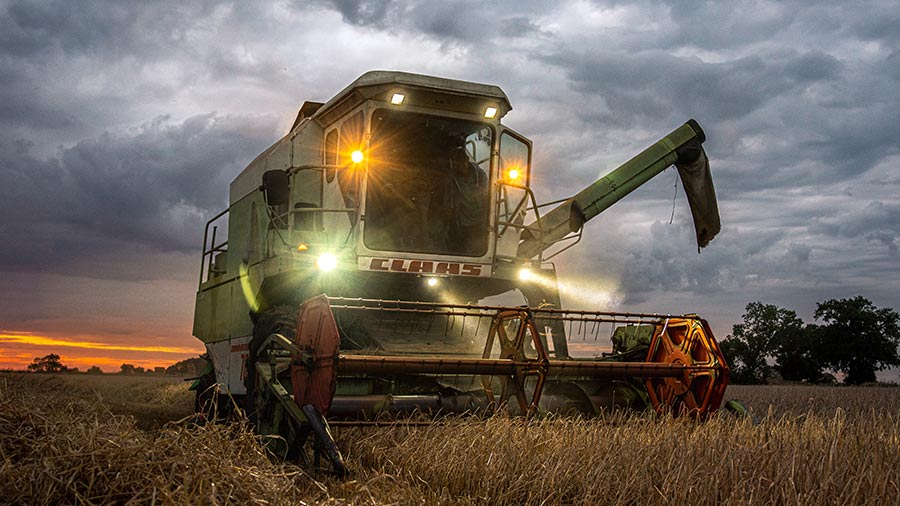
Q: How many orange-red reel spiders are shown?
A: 3